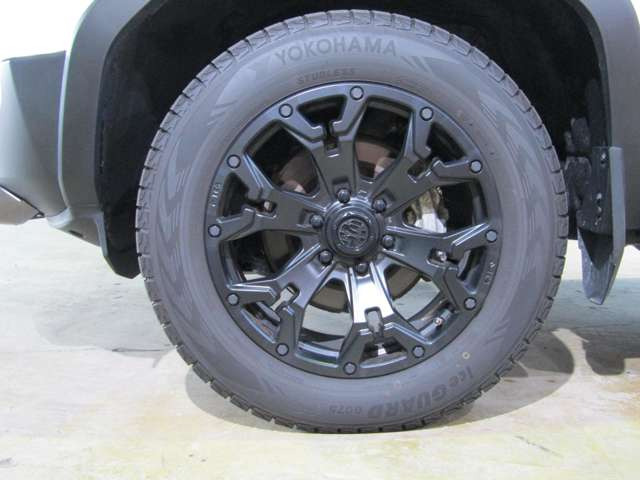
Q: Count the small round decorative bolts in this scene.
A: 12